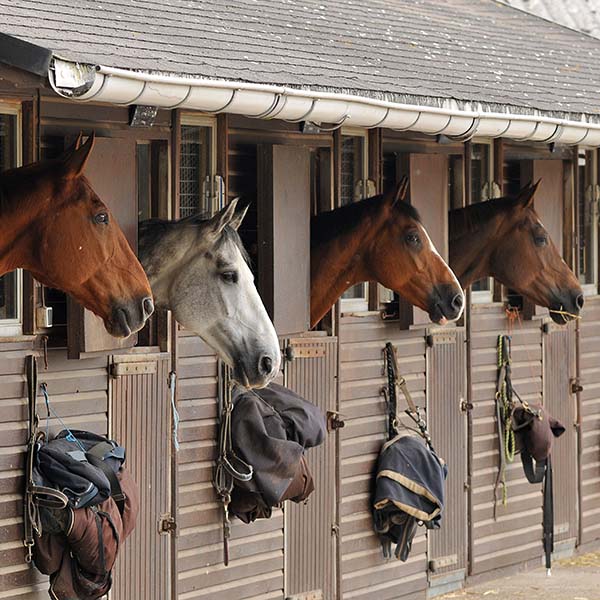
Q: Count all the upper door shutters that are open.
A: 4